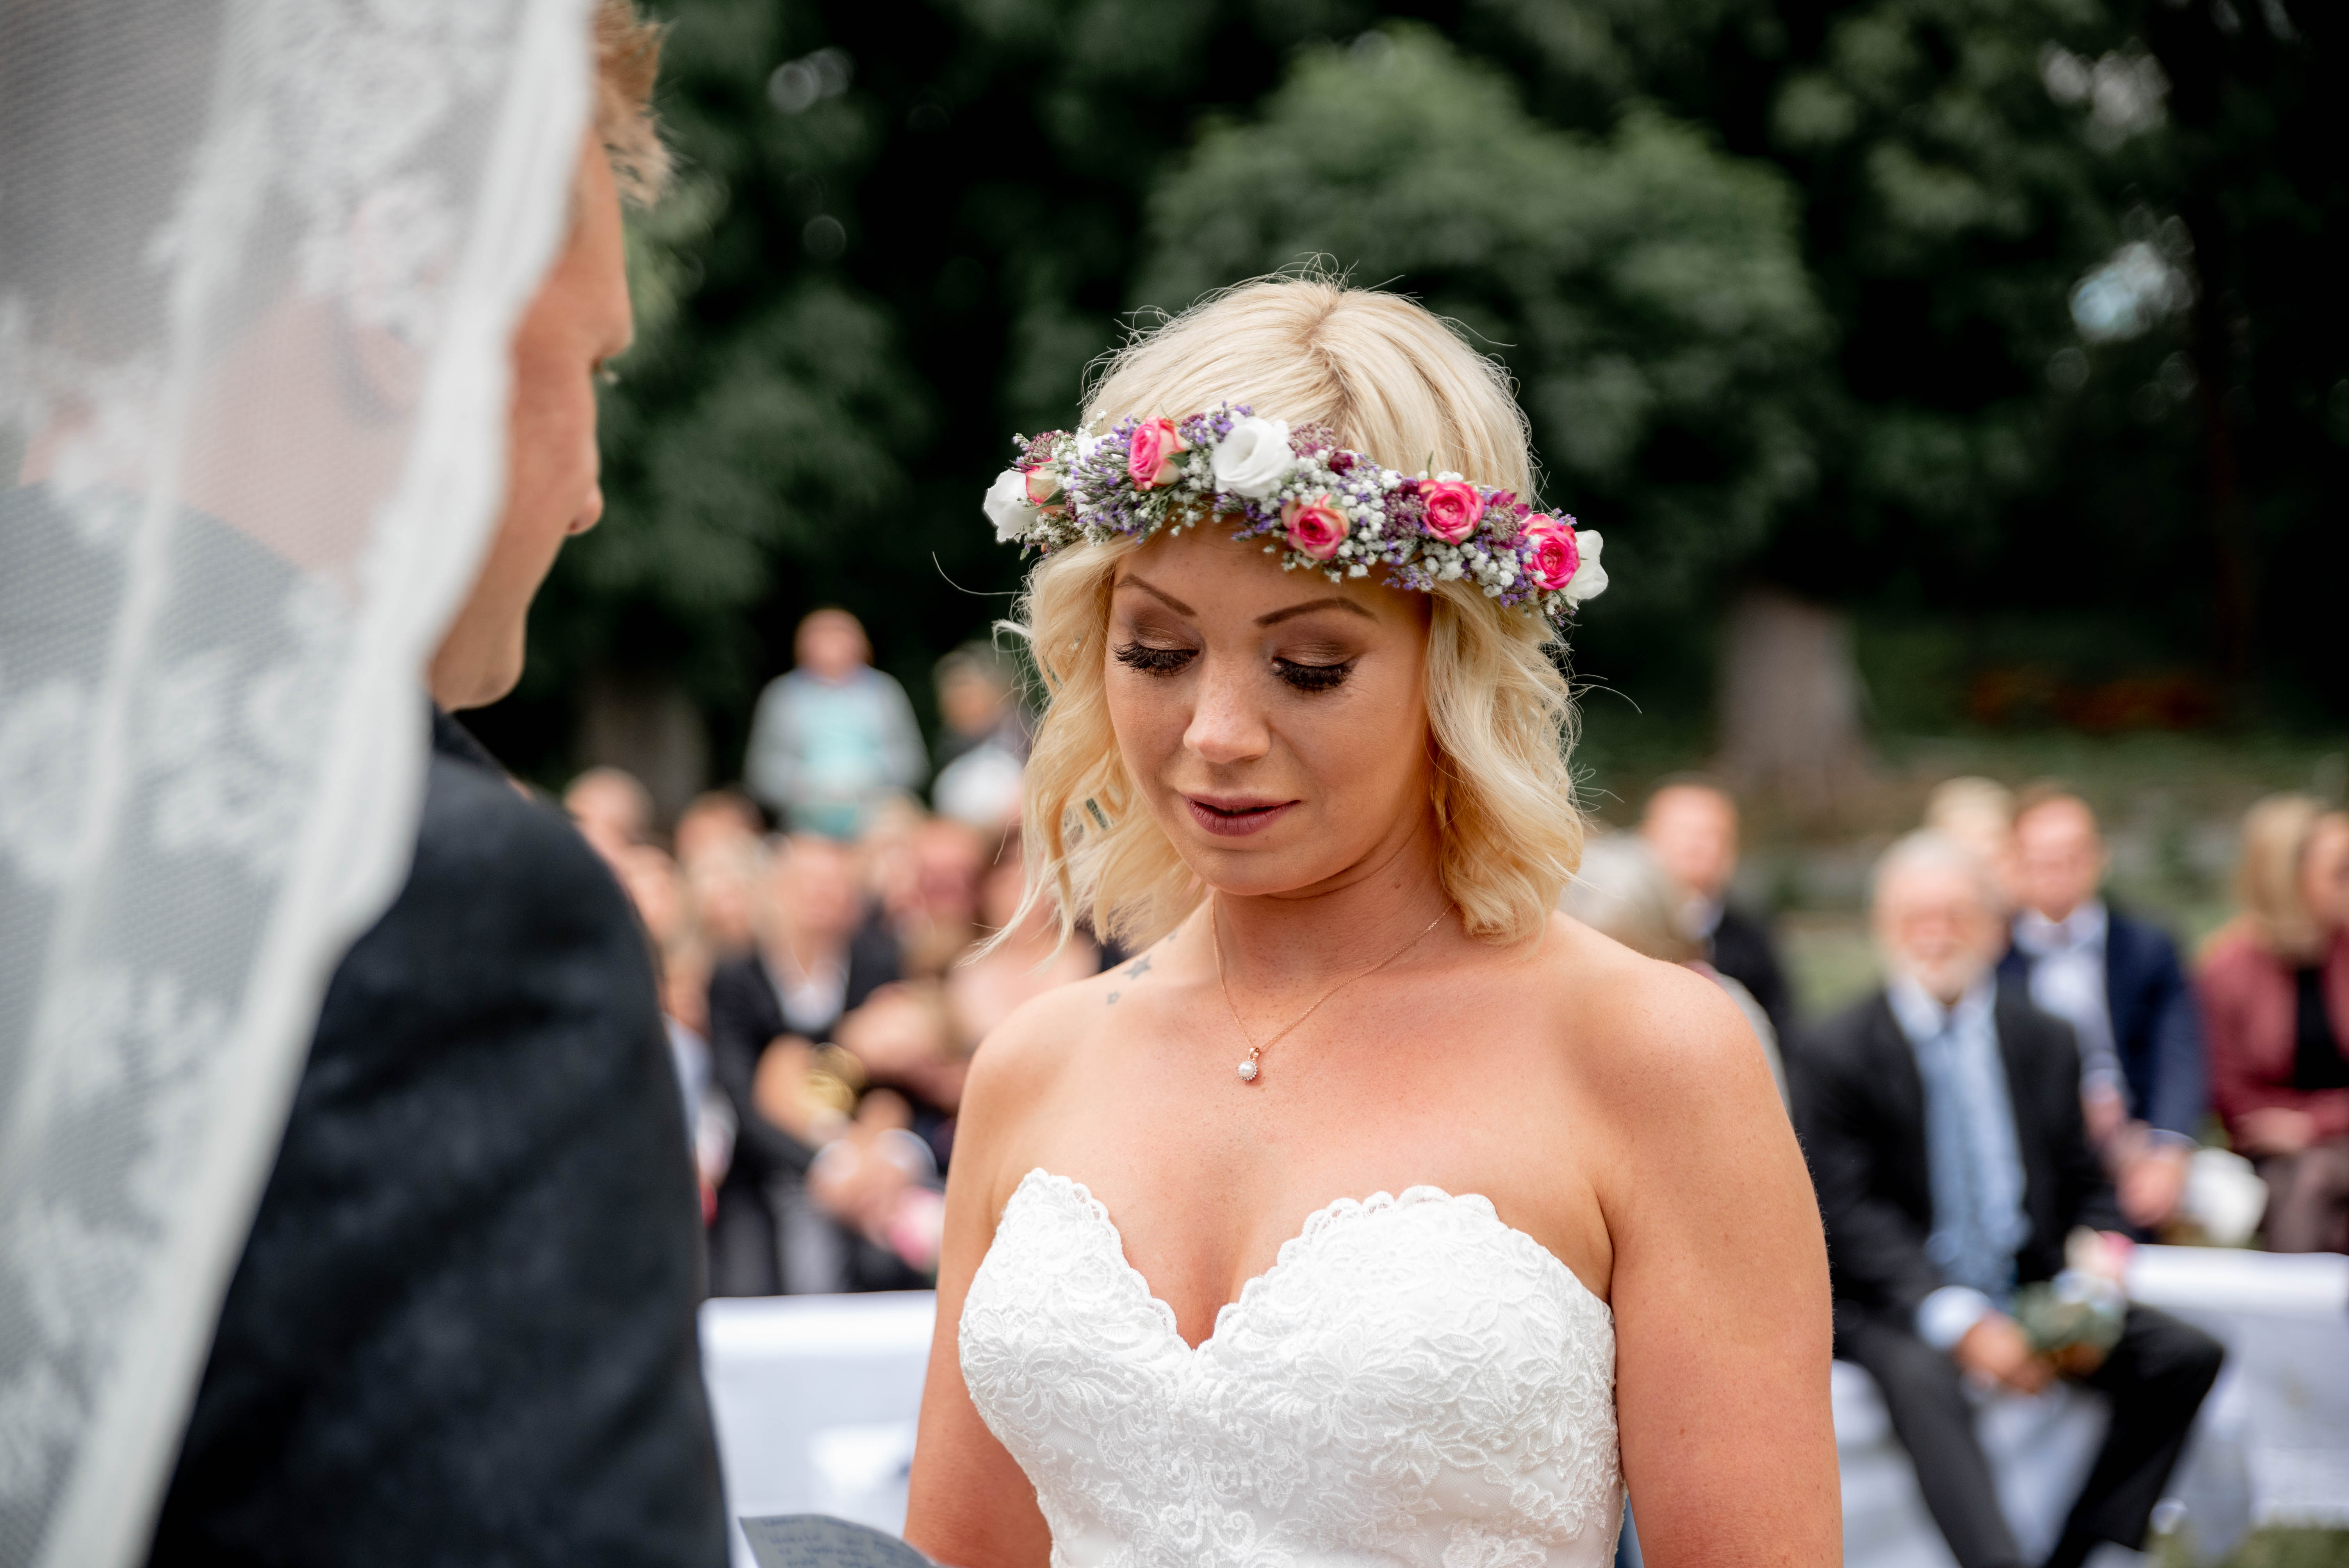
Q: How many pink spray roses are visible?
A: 5